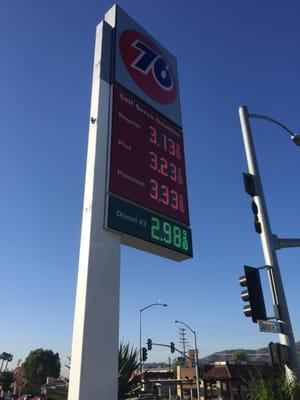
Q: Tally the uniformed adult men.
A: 0